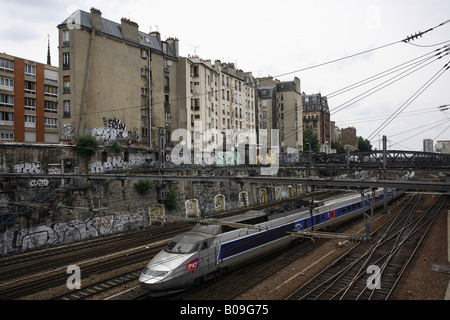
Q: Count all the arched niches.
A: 9